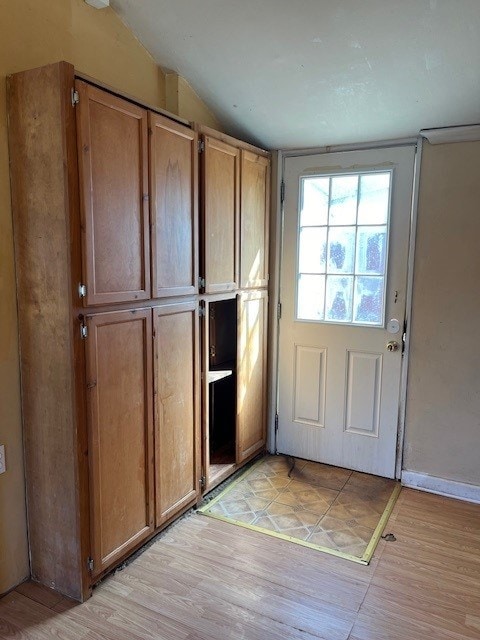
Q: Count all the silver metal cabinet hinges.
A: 8